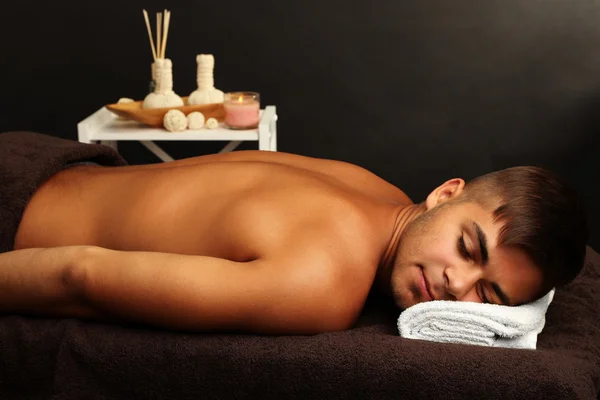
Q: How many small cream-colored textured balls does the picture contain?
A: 3